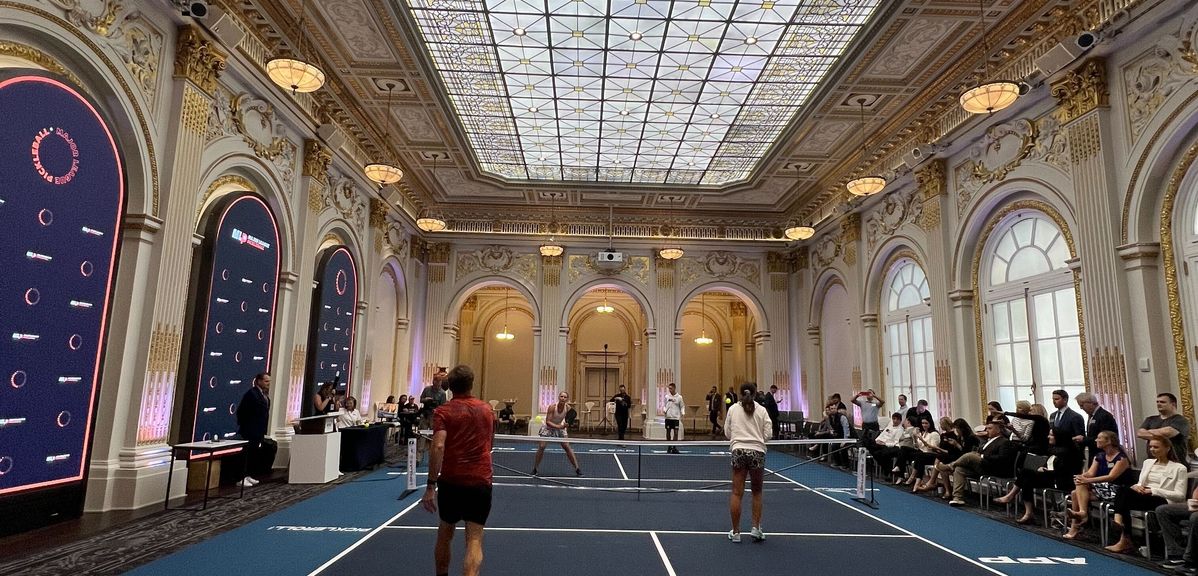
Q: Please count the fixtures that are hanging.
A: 11